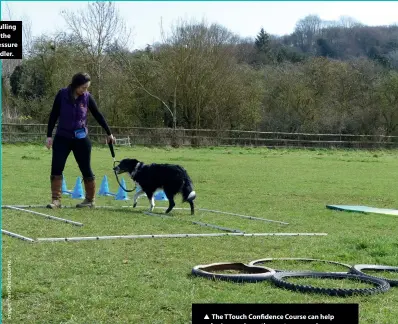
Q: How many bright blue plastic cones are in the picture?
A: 6